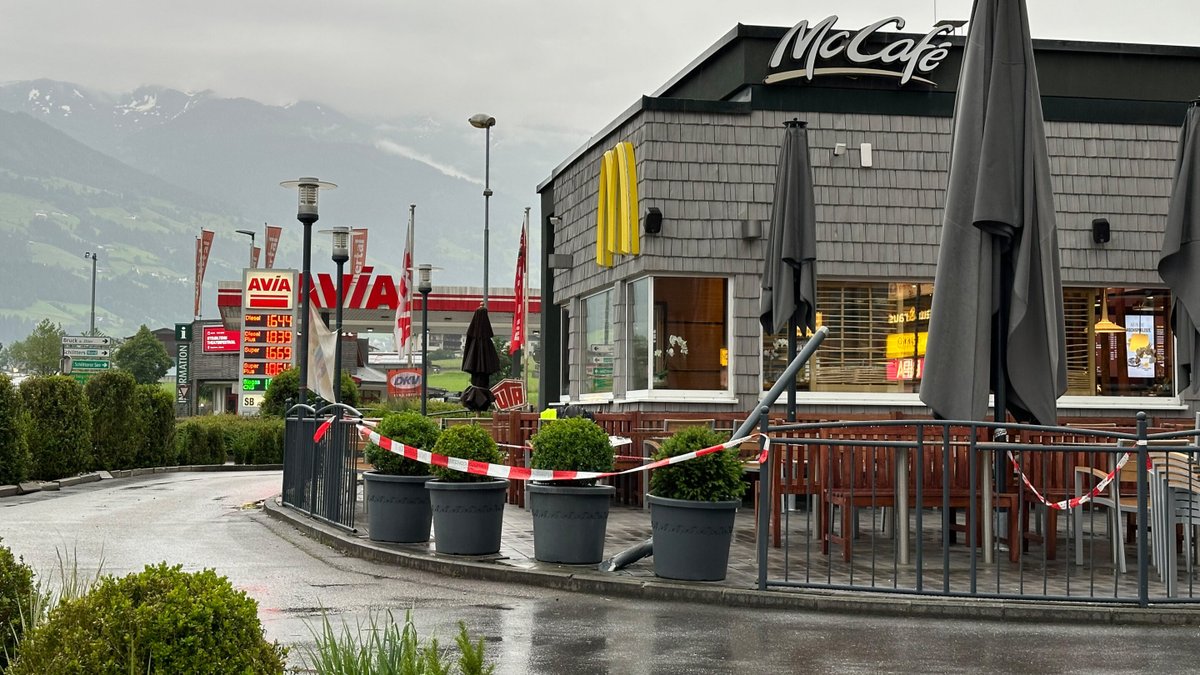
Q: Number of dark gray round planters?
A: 4